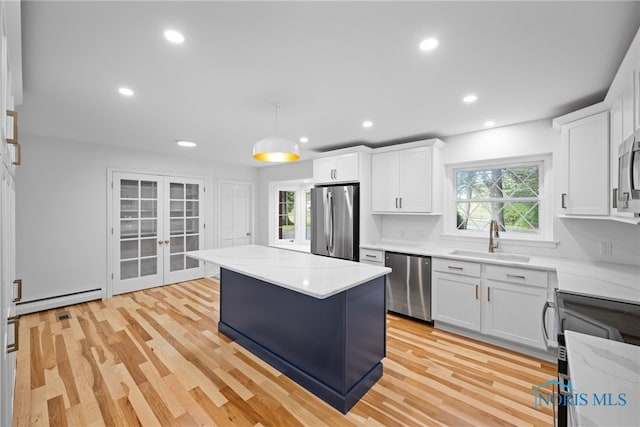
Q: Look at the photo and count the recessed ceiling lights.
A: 8